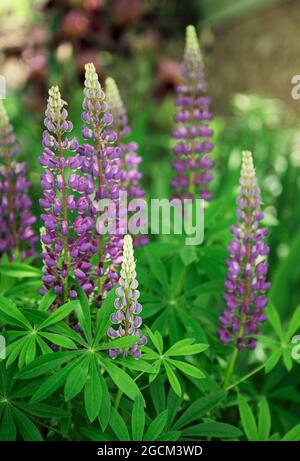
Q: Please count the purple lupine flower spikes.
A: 7